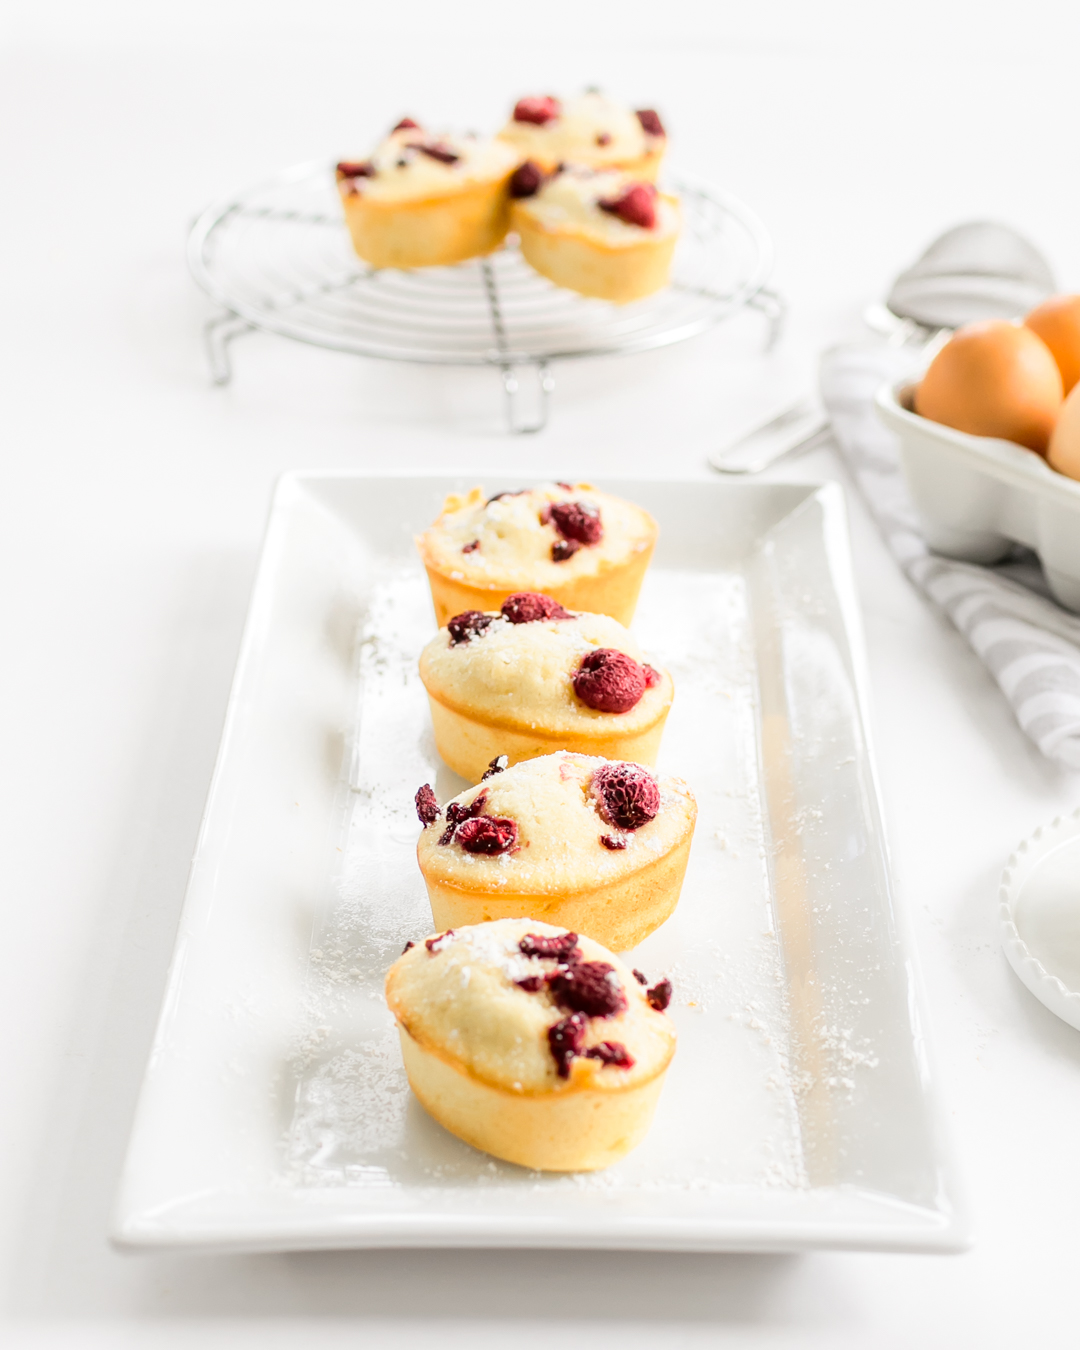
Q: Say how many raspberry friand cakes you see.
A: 7